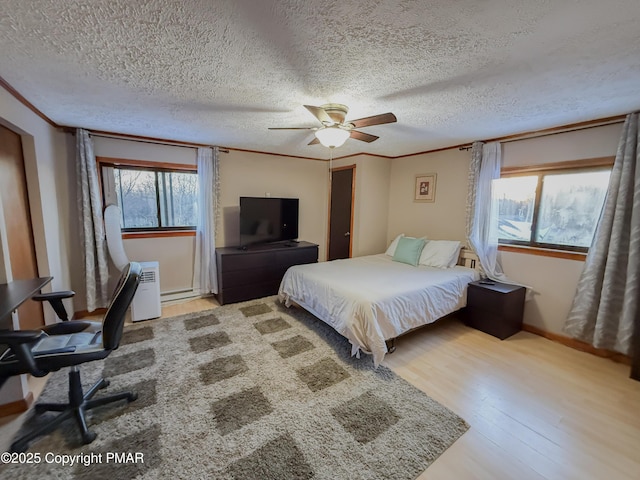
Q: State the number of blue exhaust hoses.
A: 0